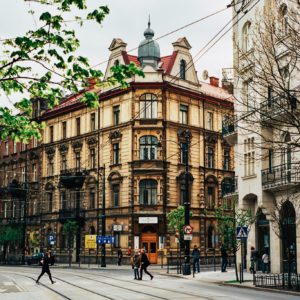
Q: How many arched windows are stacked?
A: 3